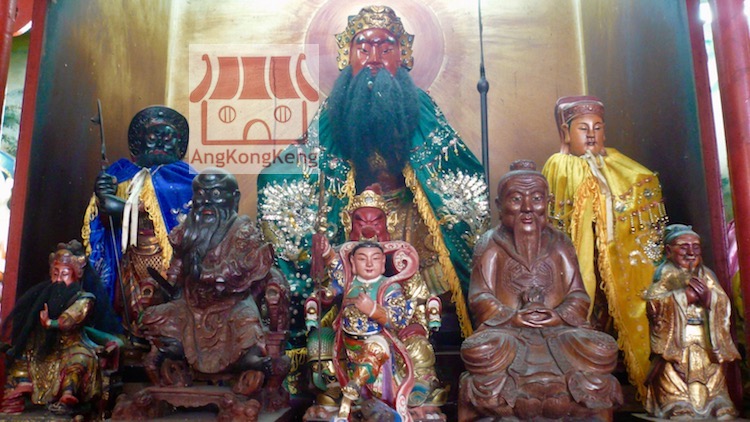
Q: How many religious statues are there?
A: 9